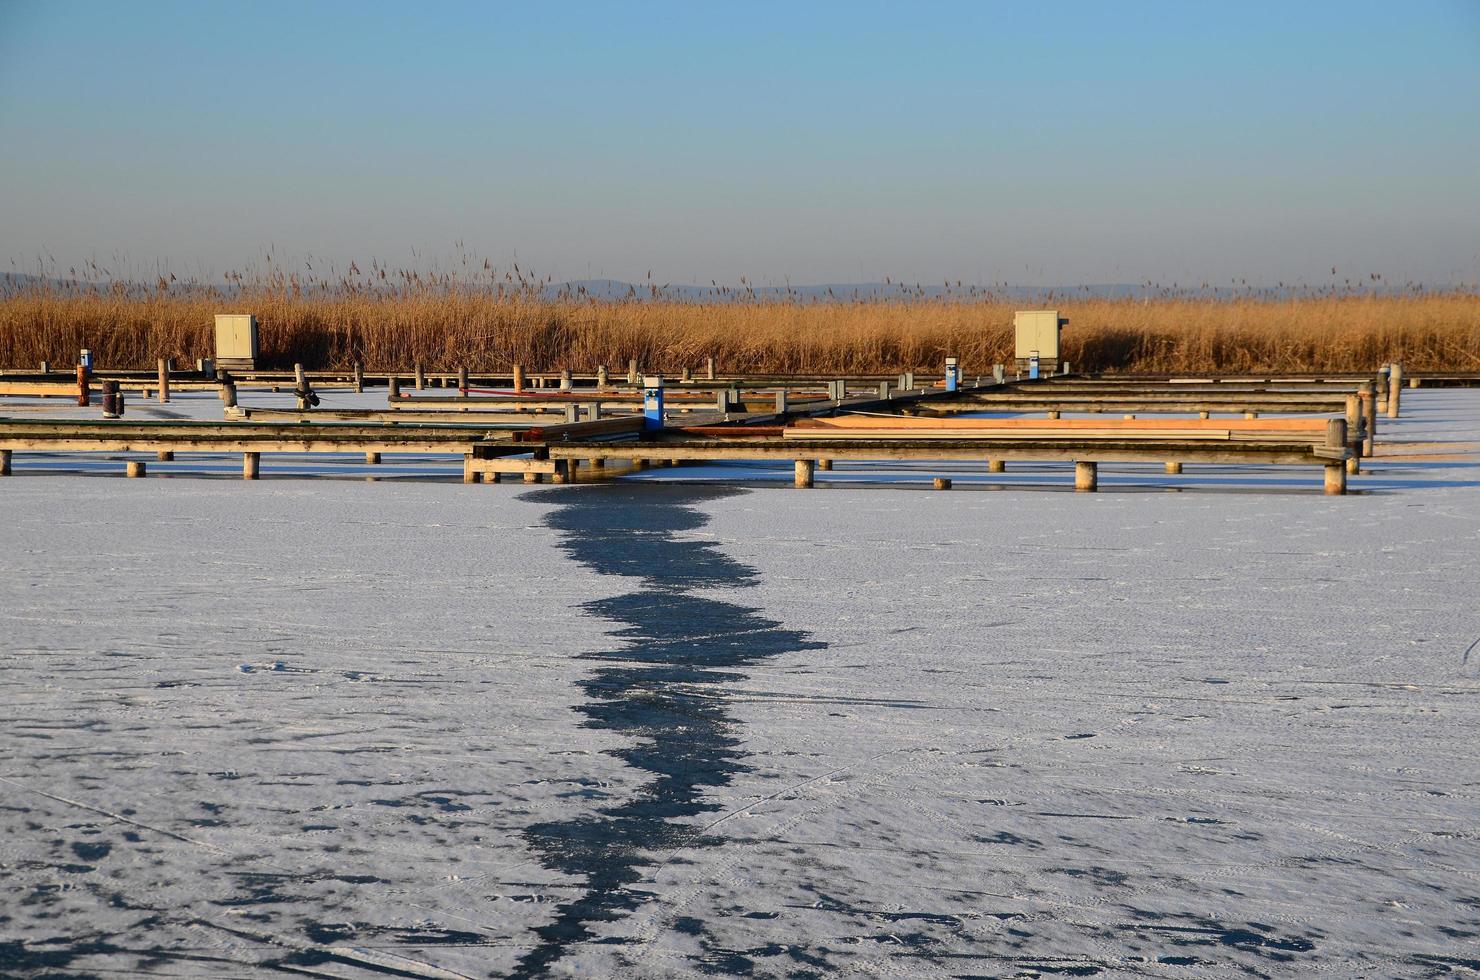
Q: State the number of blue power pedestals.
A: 4